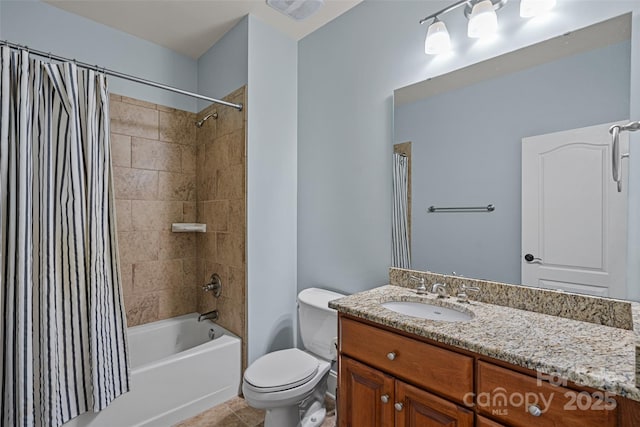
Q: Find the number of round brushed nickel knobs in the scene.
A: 4